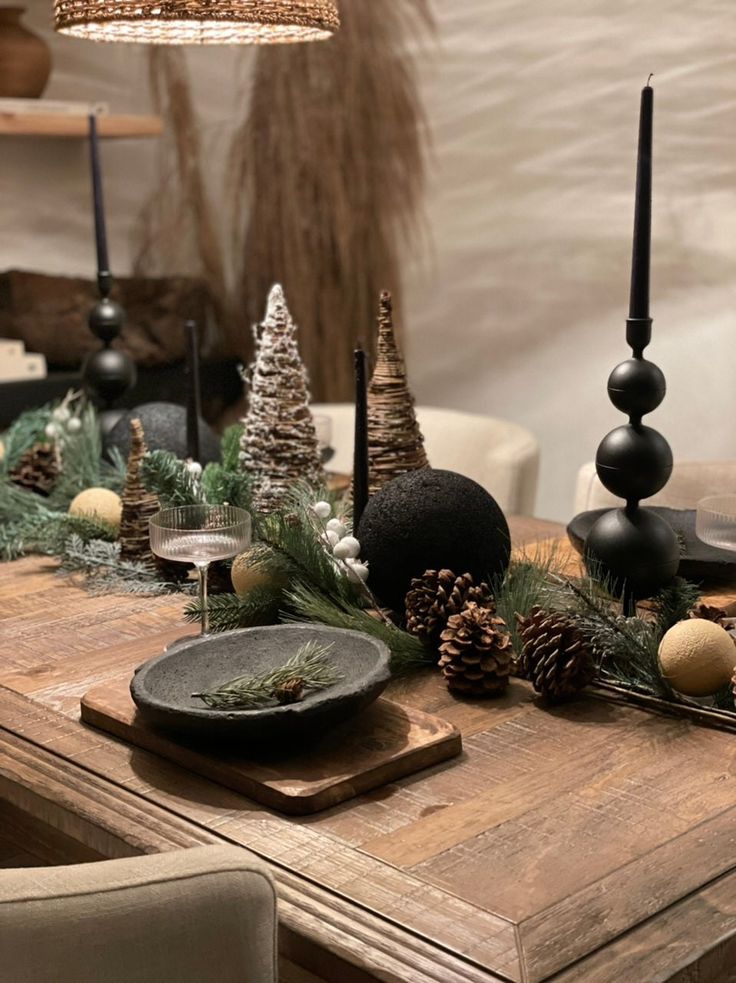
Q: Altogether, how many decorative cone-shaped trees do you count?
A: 3